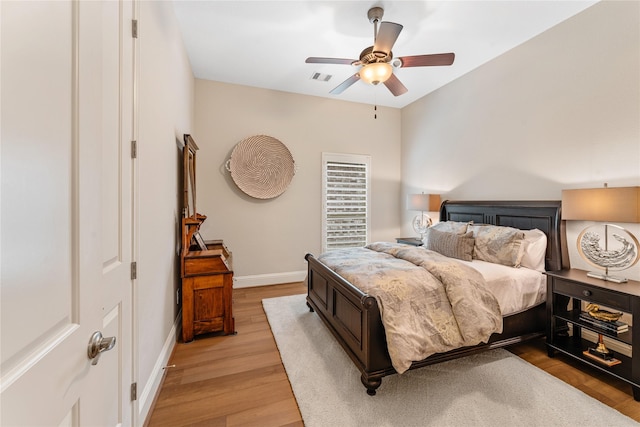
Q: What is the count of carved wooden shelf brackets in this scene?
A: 2